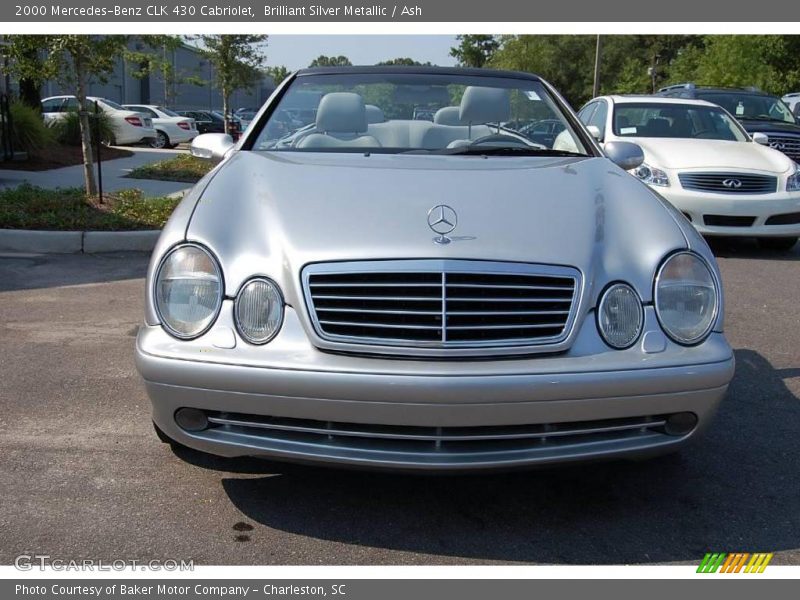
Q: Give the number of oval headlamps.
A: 4